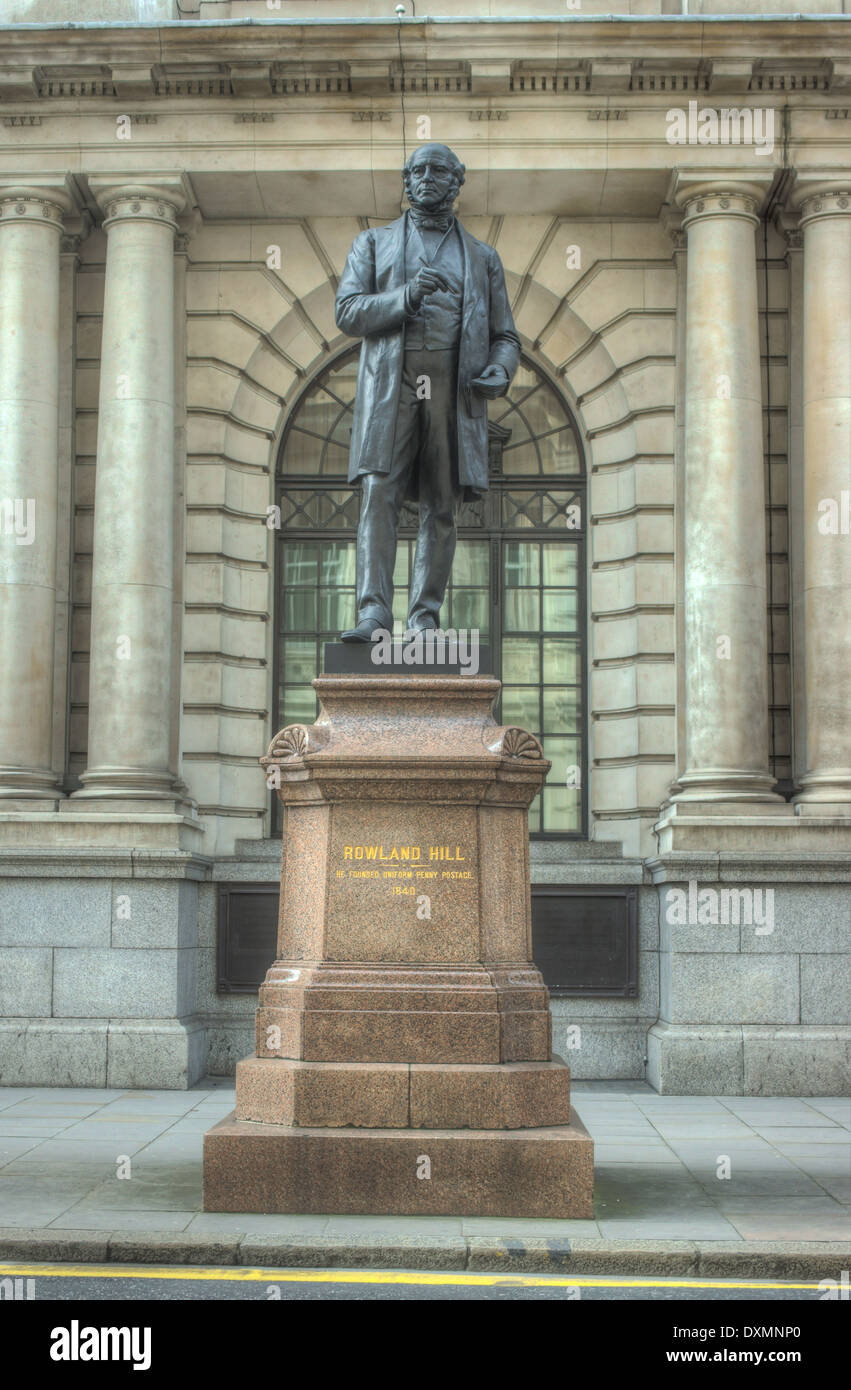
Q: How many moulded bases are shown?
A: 4